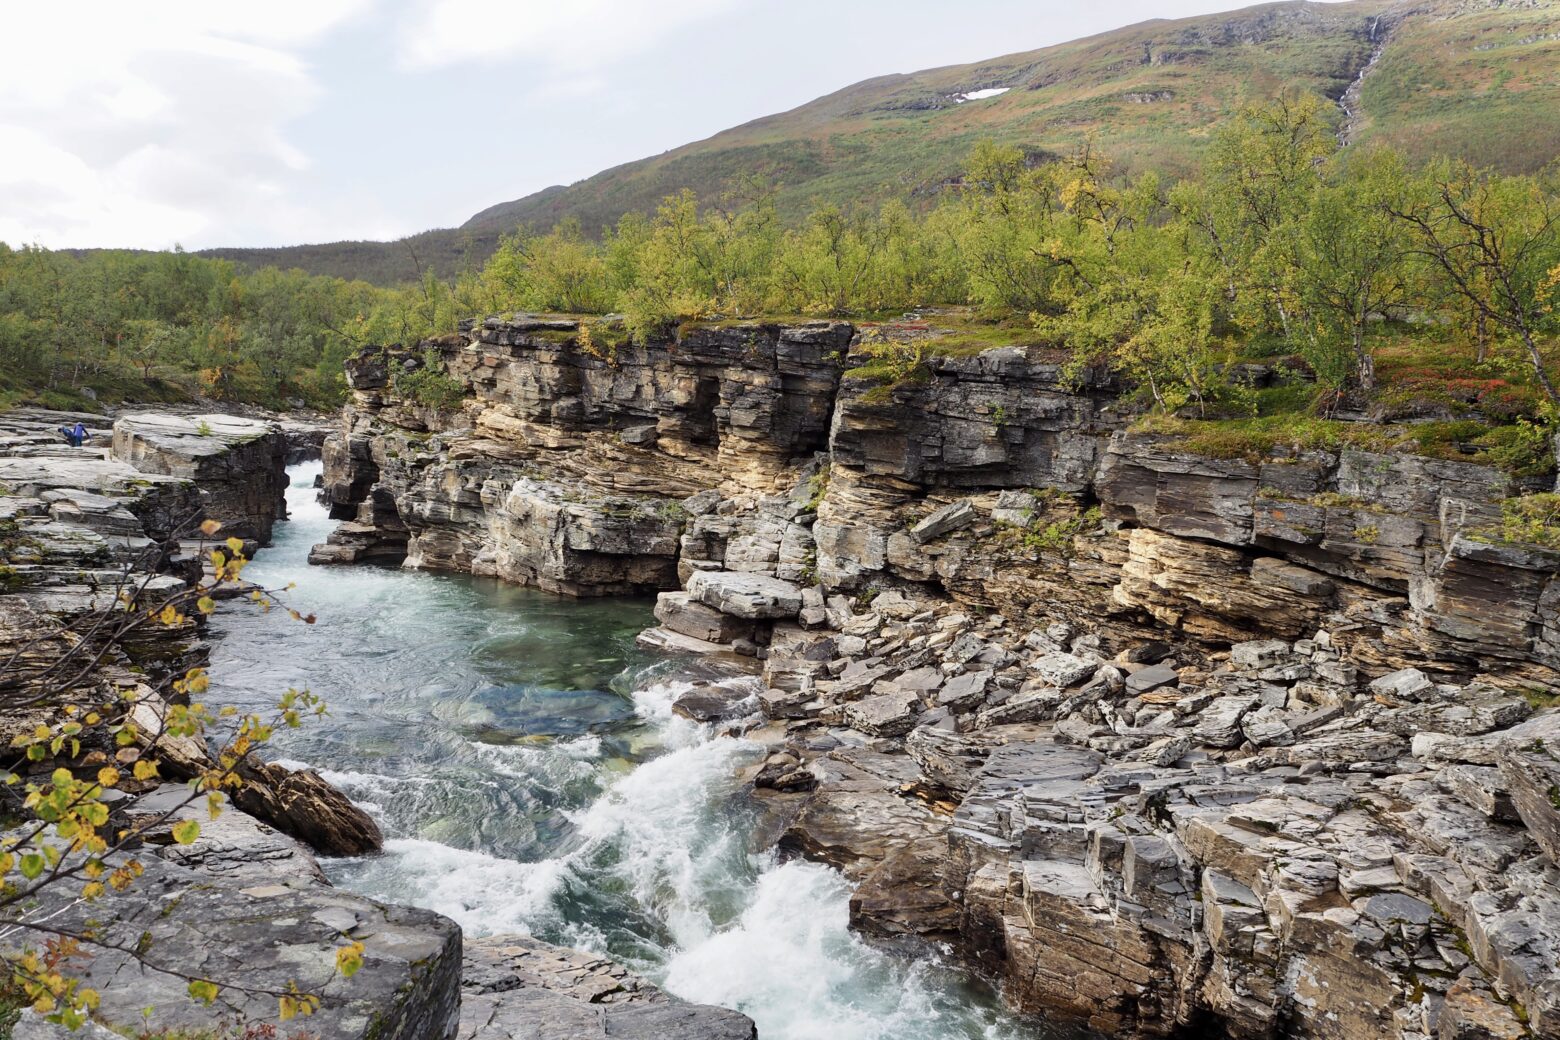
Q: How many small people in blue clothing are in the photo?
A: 2